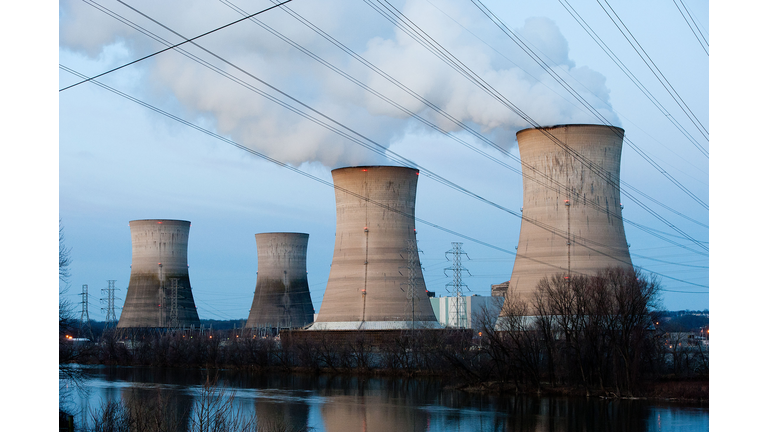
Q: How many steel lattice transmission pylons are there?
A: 5